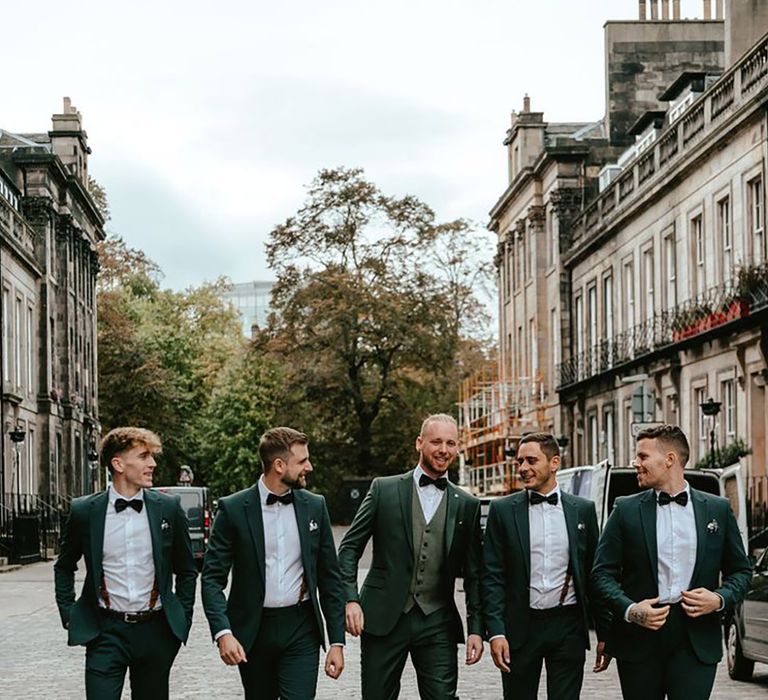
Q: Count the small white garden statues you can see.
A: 0